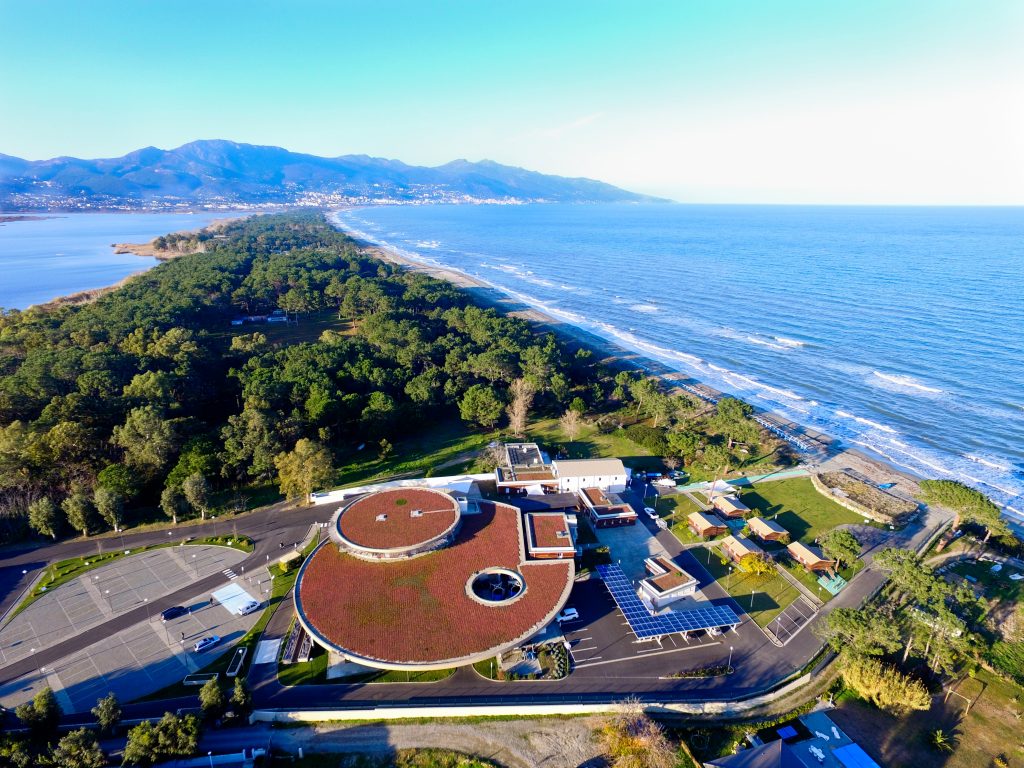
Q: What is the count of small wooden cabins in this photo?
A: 5